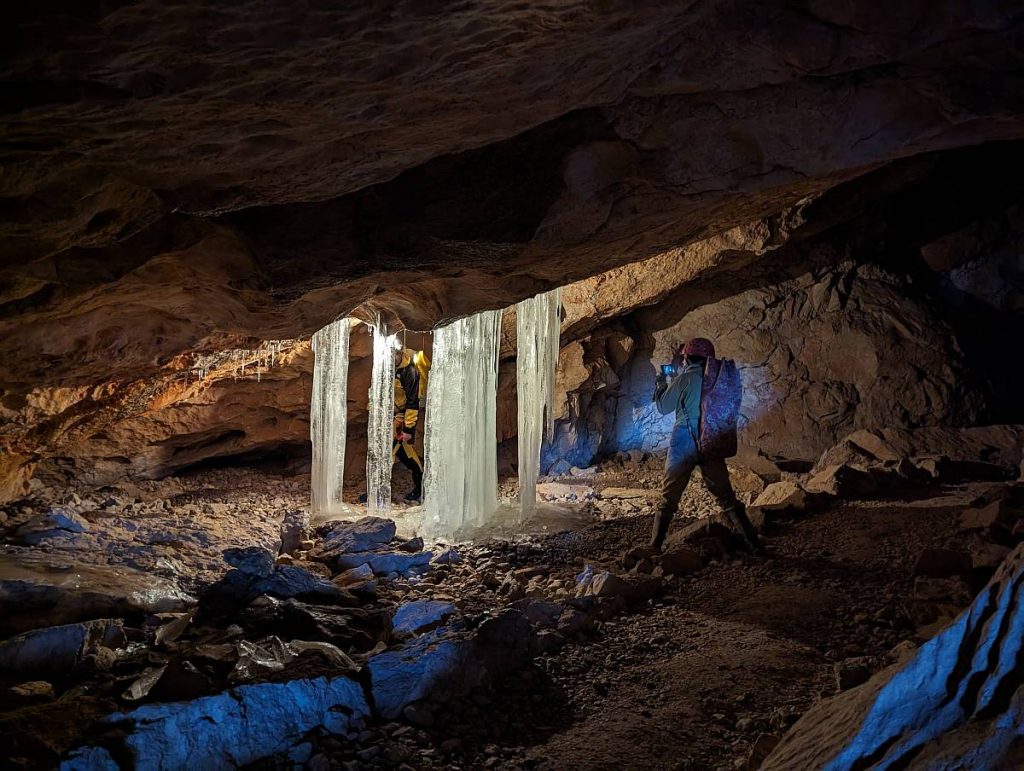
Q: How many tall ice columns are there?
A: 4